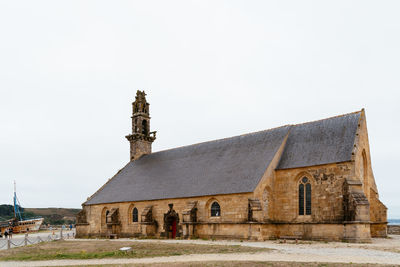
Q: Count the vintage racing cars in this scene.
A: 0